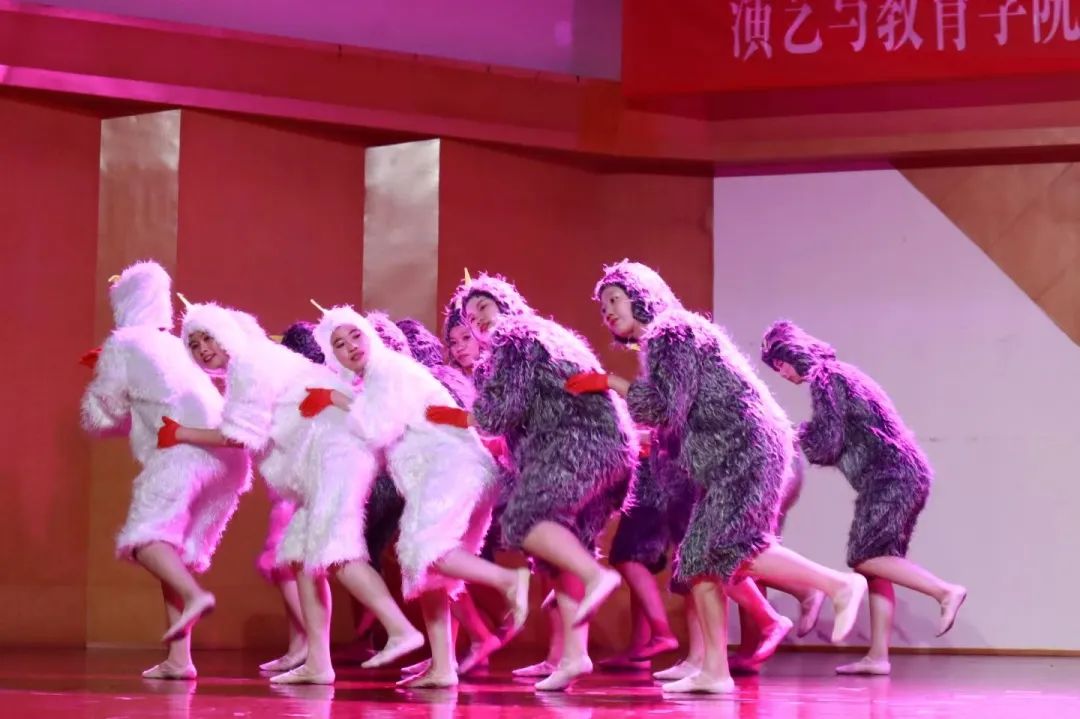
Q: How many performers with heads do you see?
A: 10